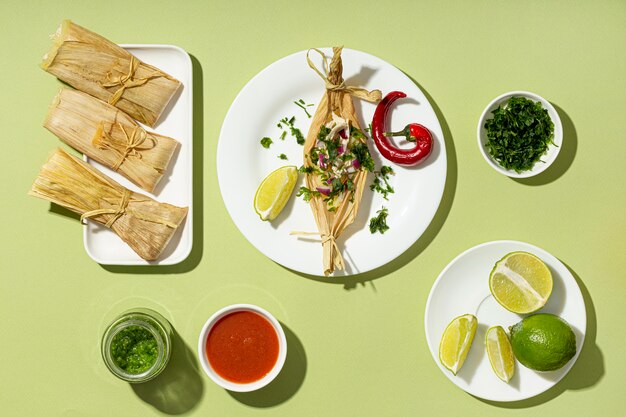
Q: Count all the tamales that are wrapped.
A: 3